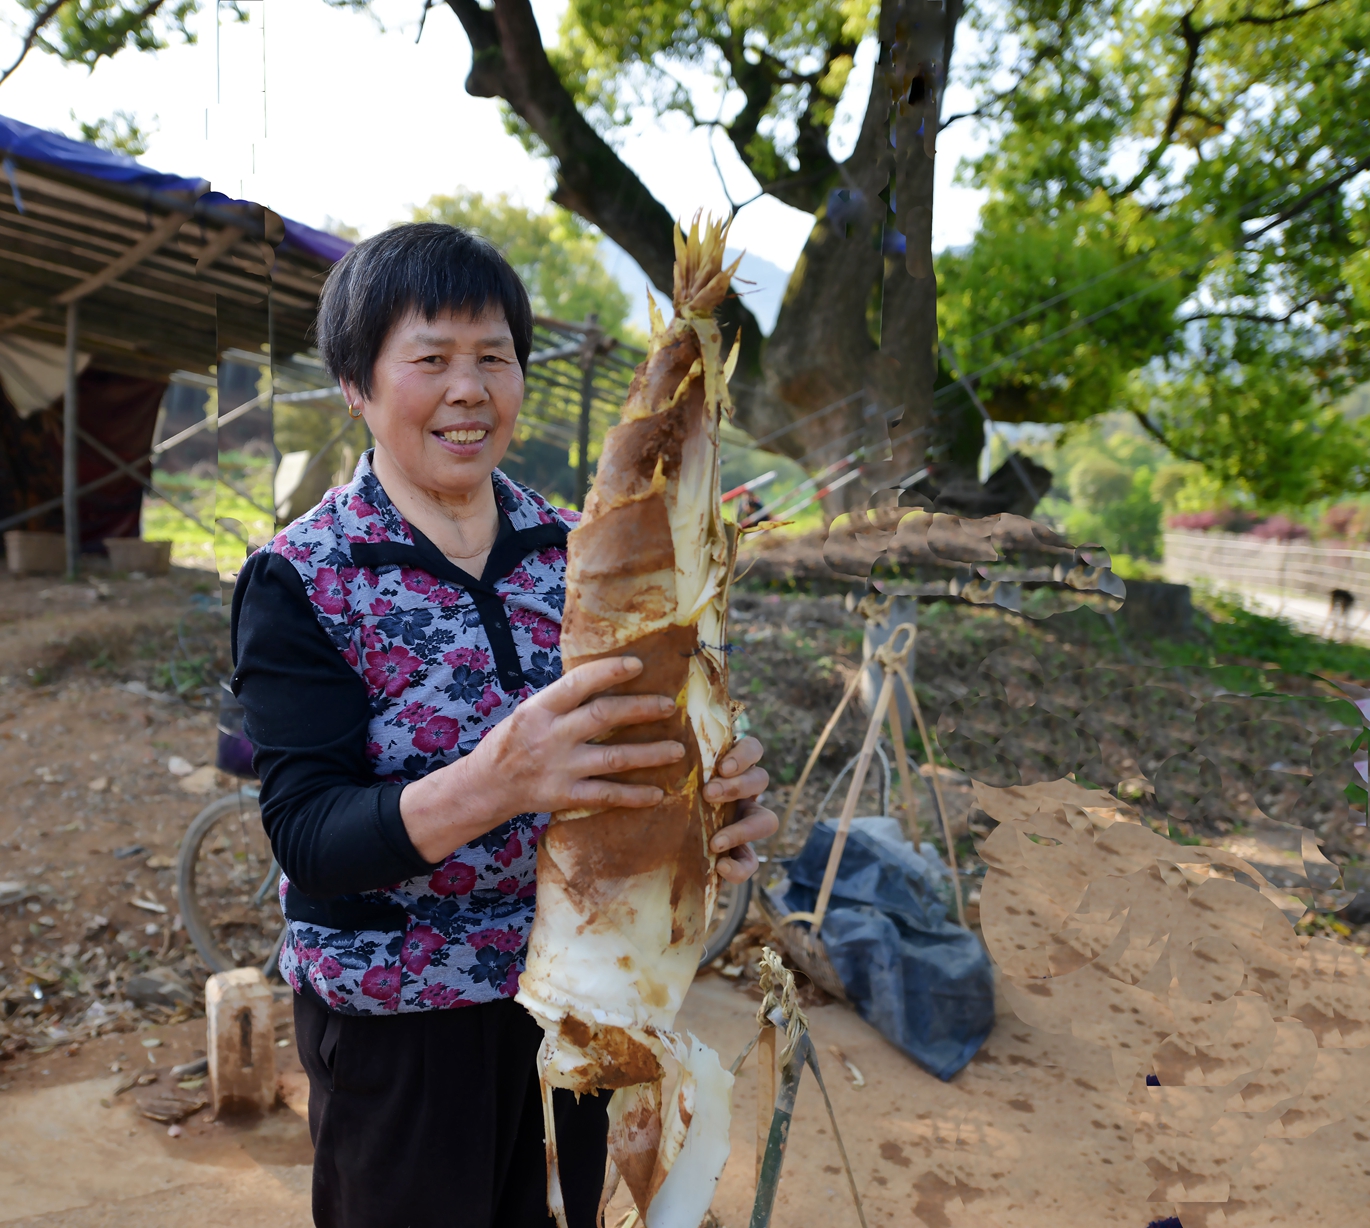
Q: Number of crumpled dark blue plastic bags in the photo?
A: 1